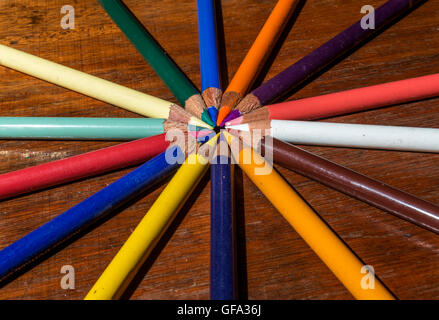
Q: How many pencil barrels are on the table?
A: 14